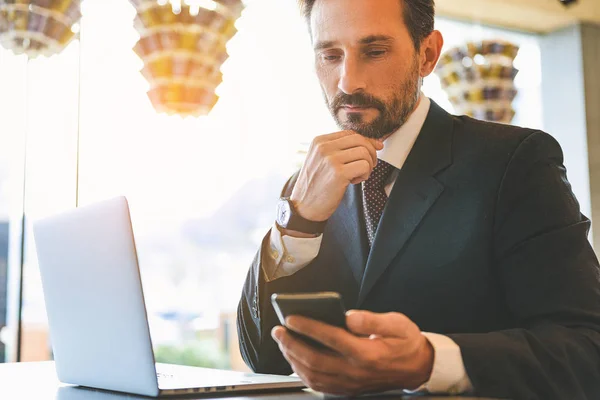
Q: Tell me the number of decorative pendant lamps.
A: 3